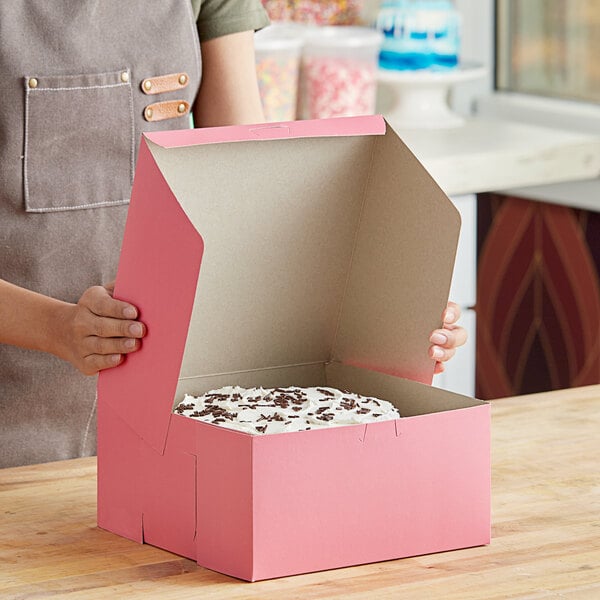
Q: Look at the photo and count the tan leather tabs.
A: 2